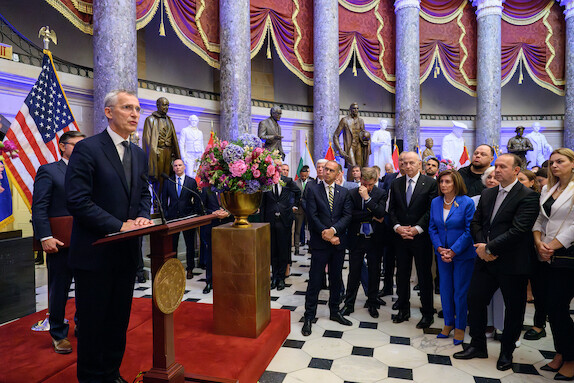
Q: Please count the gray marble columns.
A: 6